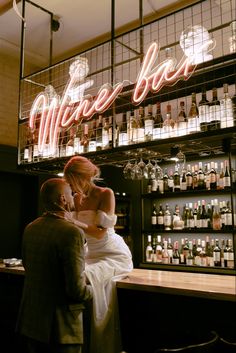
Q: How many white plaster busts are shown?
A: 2